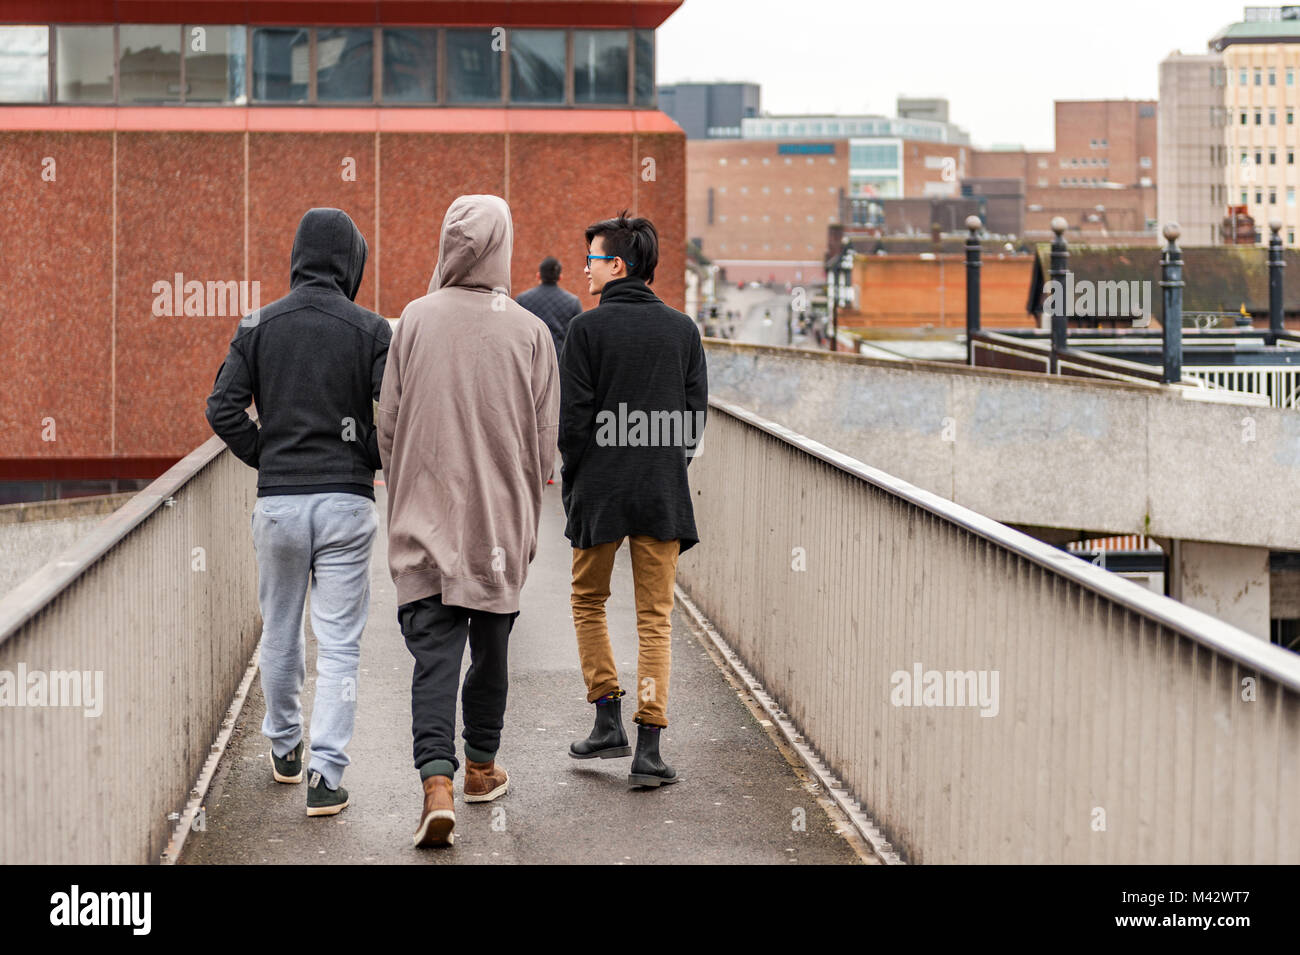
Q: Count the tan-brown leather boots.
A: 2